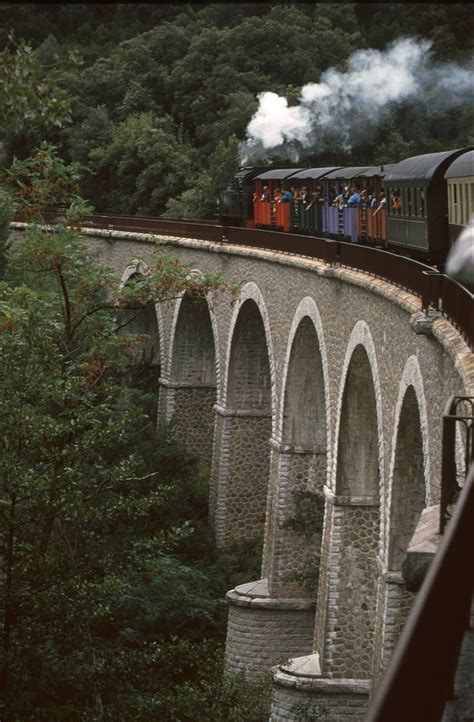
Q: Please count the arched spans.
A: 6